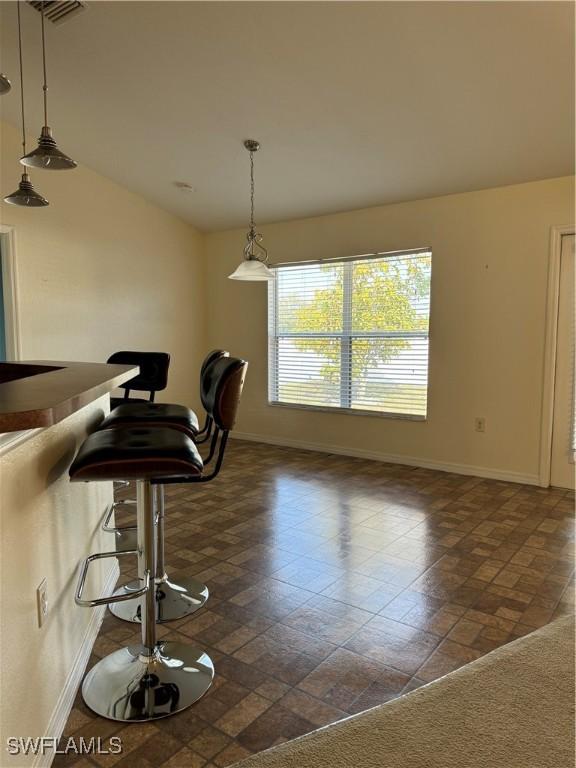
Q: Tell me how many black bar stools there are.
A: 3